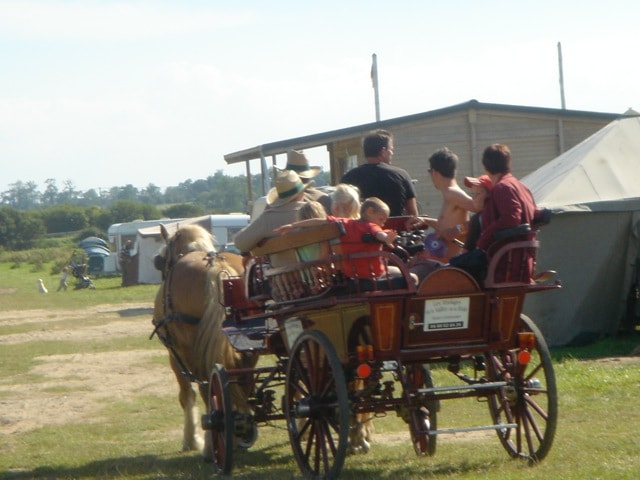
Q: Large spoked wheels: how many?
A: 2